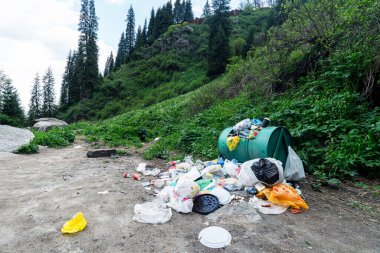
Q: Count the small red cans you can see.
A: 2